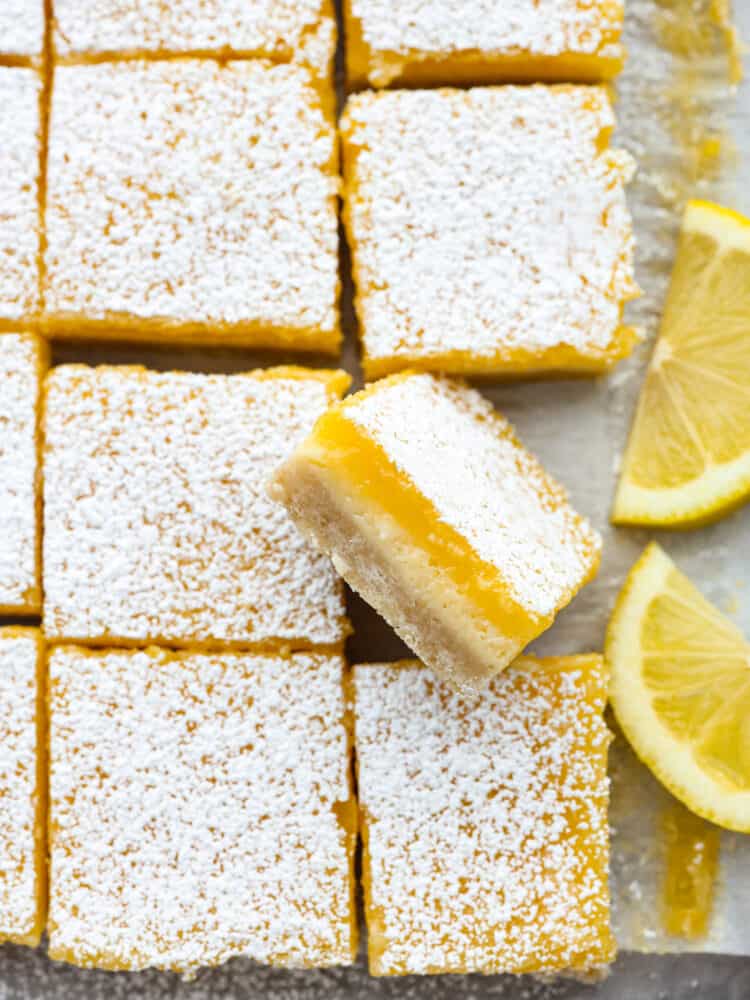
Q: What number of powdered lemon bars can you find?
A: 12